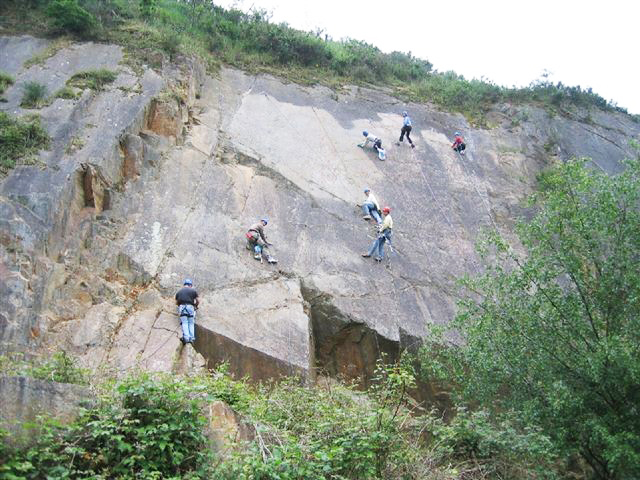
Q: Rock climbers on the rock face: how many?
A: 7